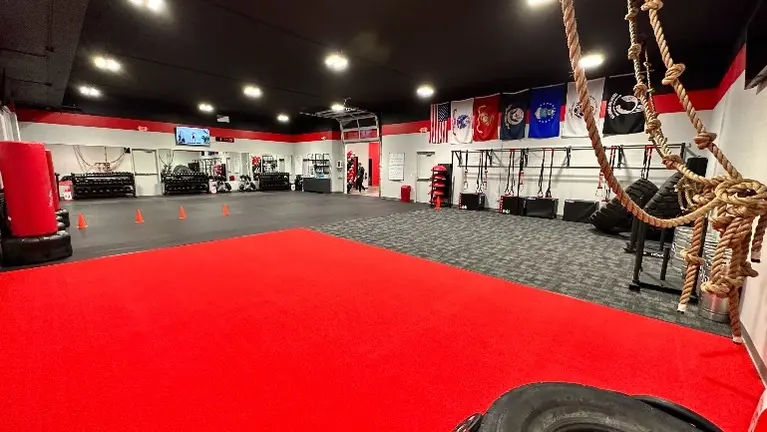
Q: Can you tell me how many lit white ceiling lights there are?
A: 11